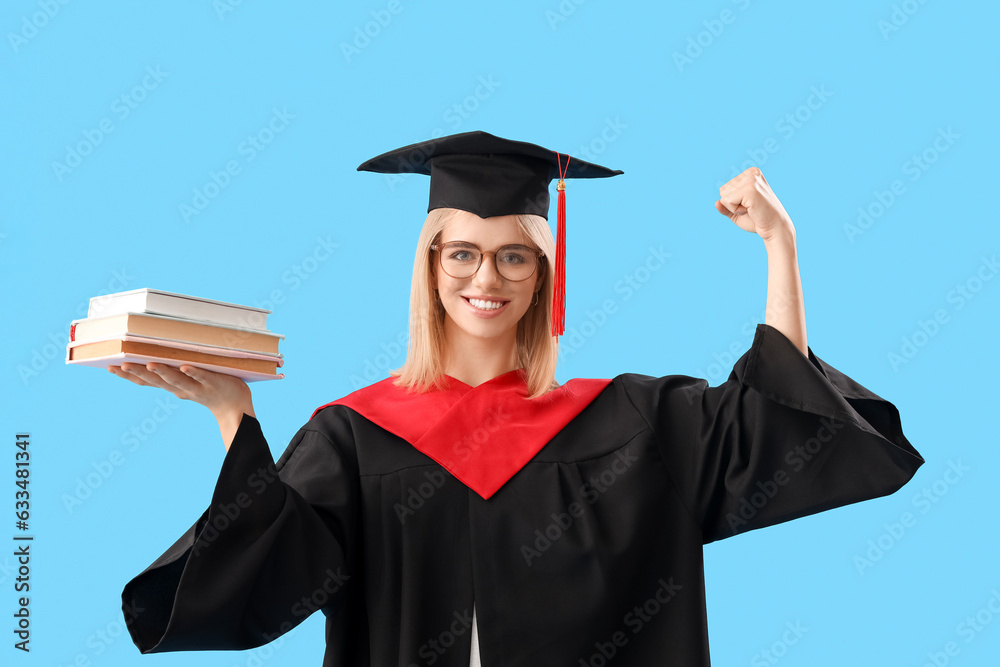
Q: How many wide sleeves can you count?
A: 2